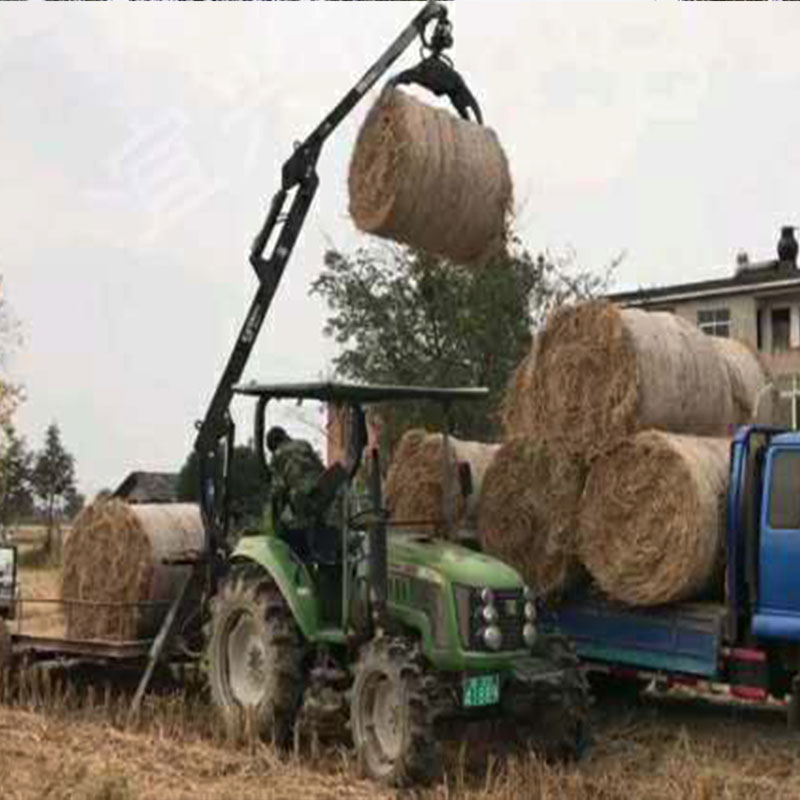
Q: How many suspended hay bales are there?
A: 1